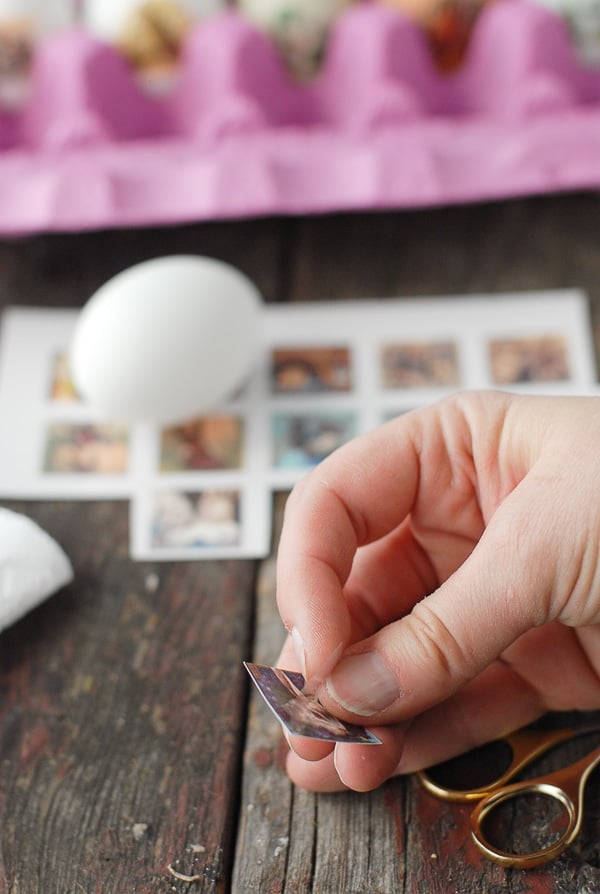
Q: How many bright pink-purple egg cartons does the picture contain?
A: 1